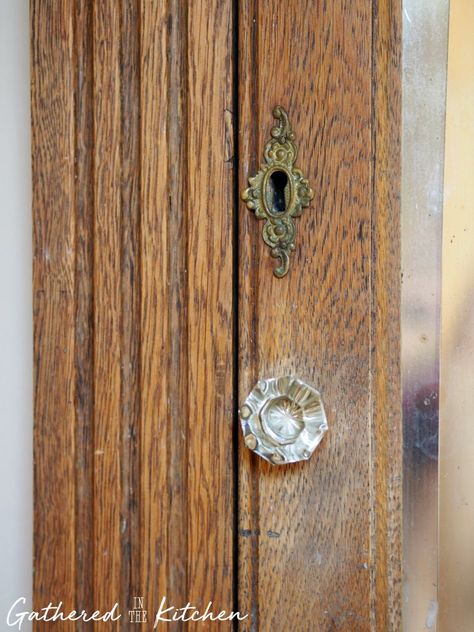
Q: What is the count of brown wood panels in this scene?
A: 2